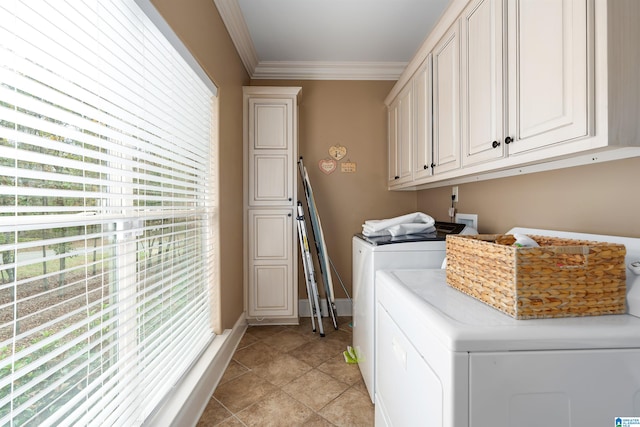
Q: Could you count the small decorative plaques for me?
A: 3